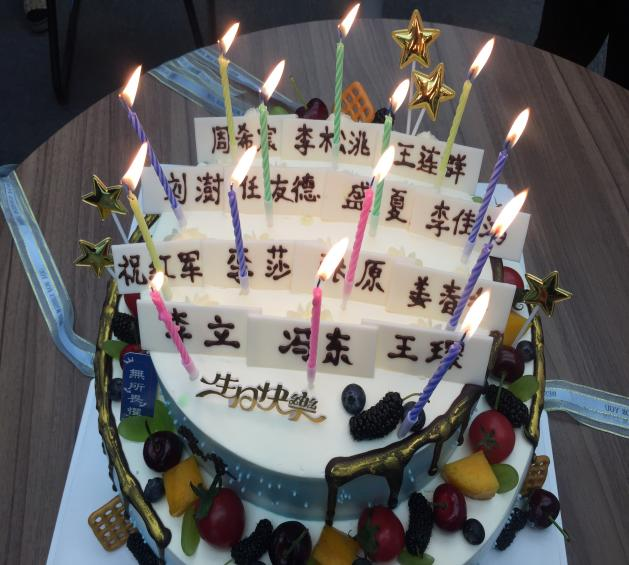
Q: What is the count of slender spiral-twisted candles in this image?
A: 14